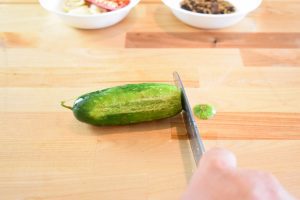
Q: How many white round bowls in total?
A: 2